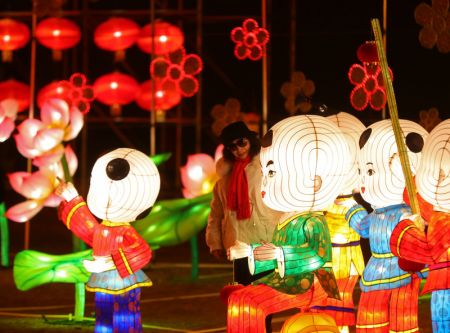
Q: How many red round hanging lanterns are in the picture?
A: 8